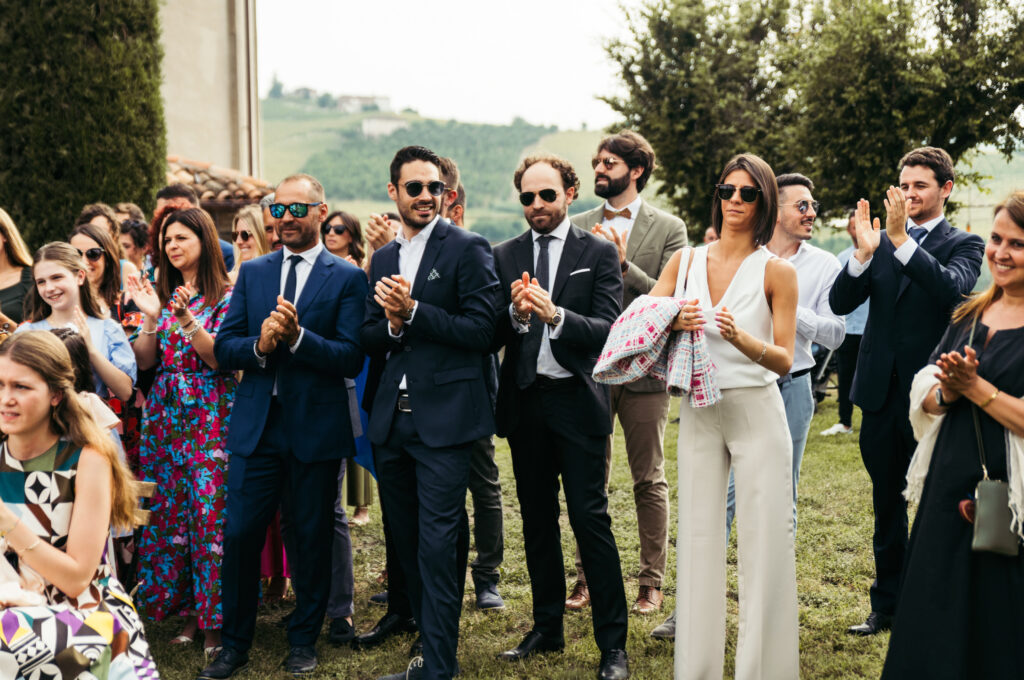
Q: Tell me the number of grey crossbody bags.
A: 1